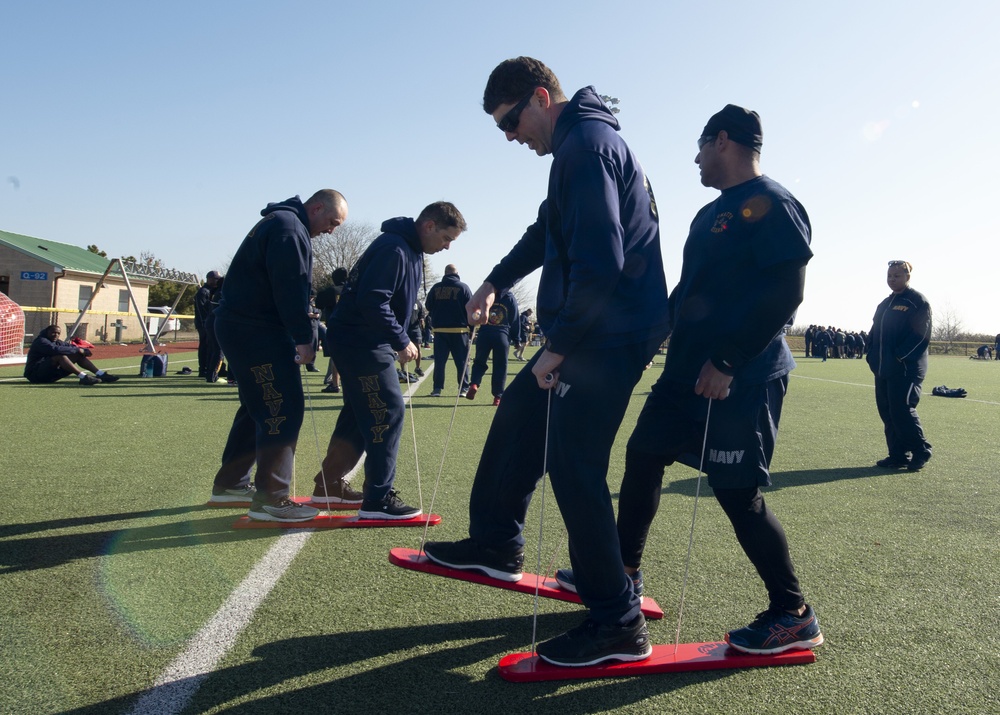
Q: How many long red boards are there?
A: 4